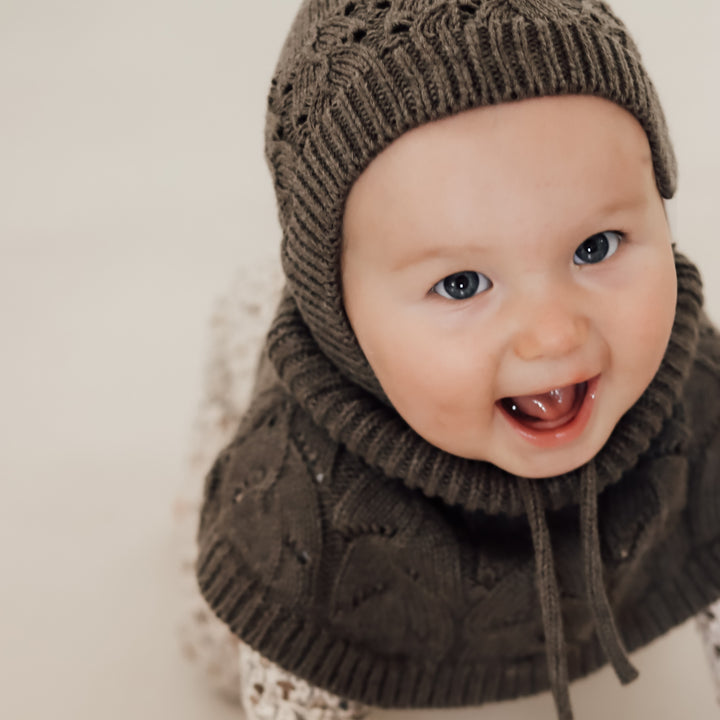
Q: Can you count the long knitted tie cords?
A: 2